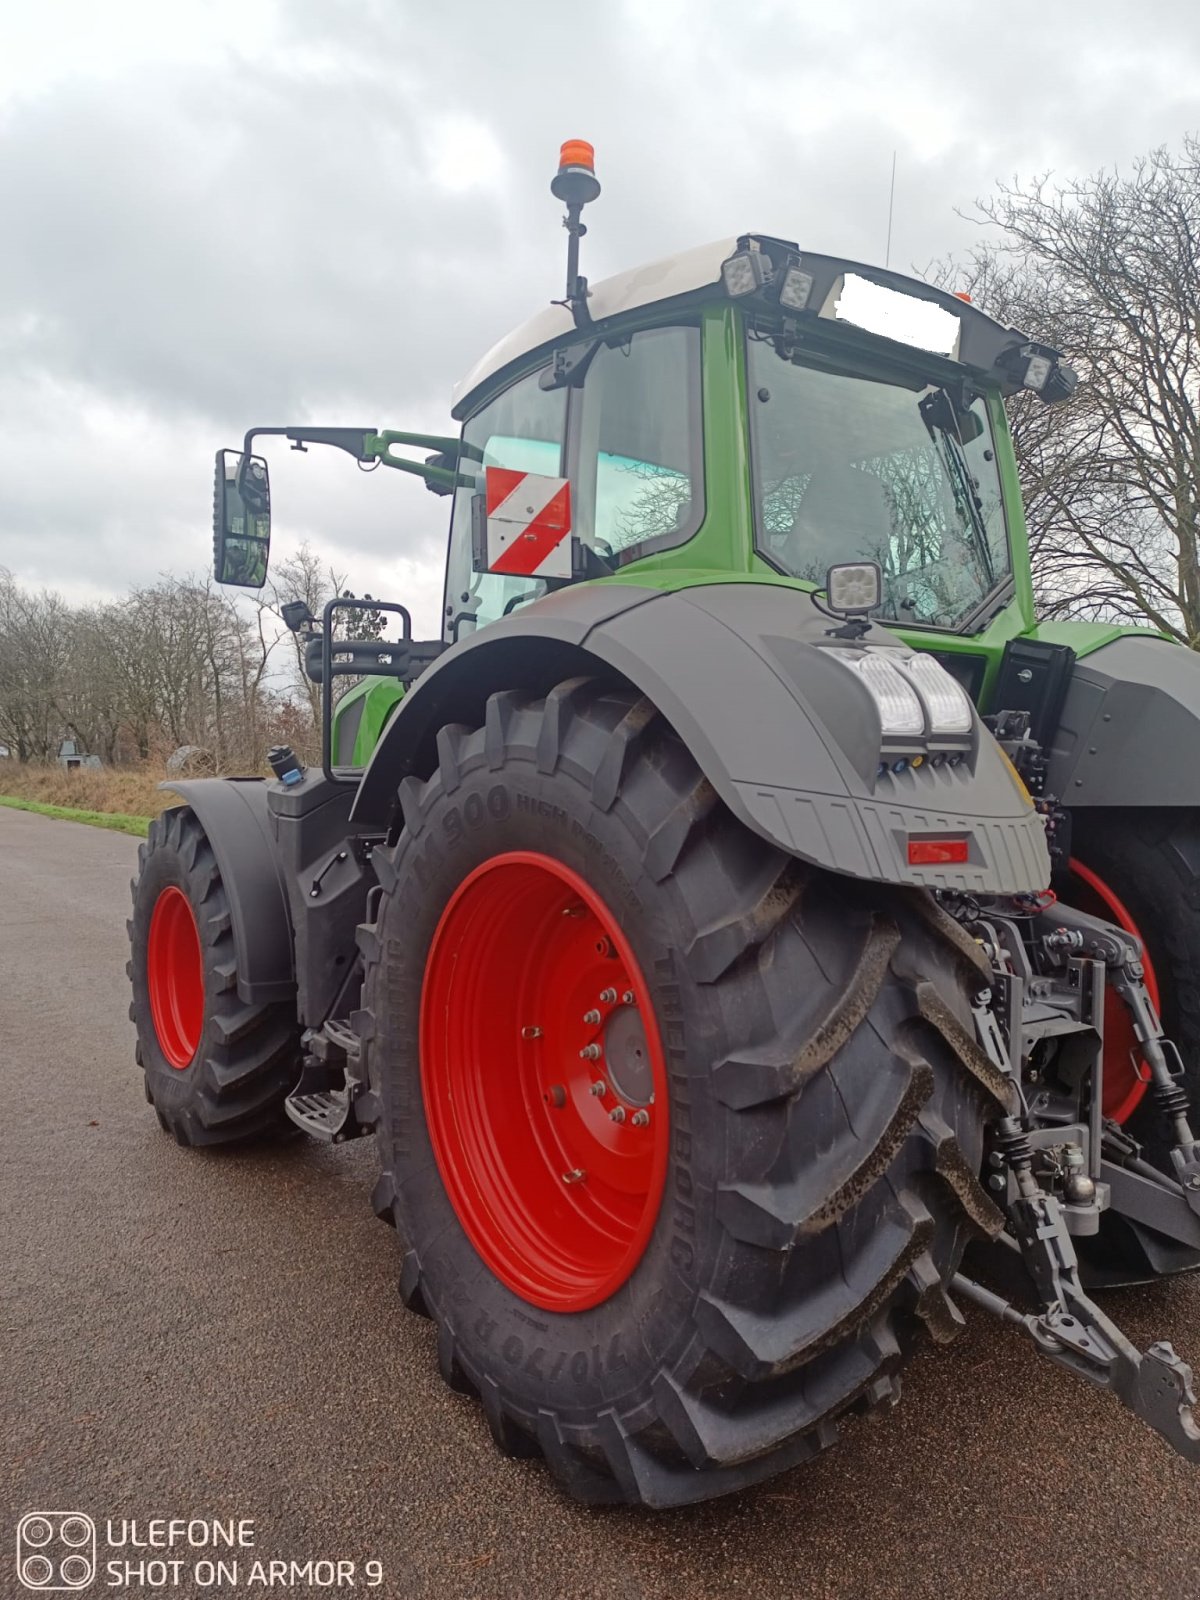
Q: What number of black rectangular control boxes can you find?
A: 1